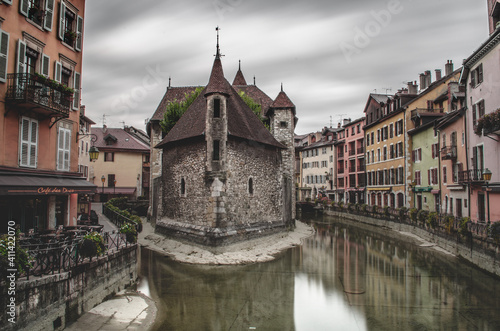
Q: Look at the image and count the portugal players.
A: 0